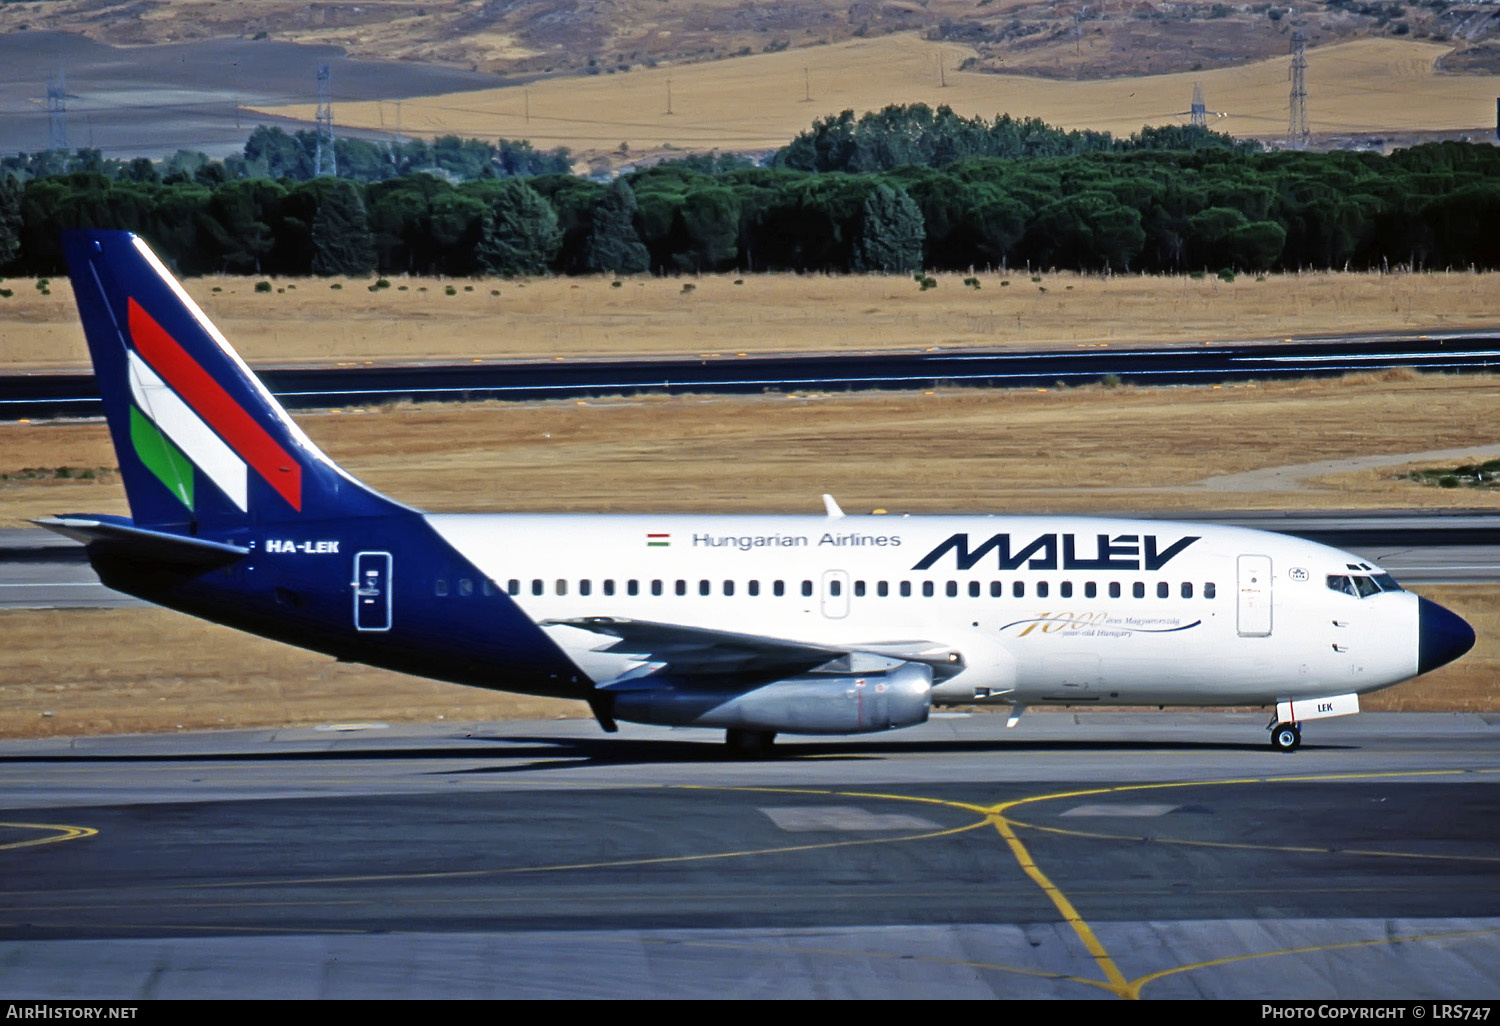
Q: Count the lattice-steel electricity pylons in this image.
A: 4